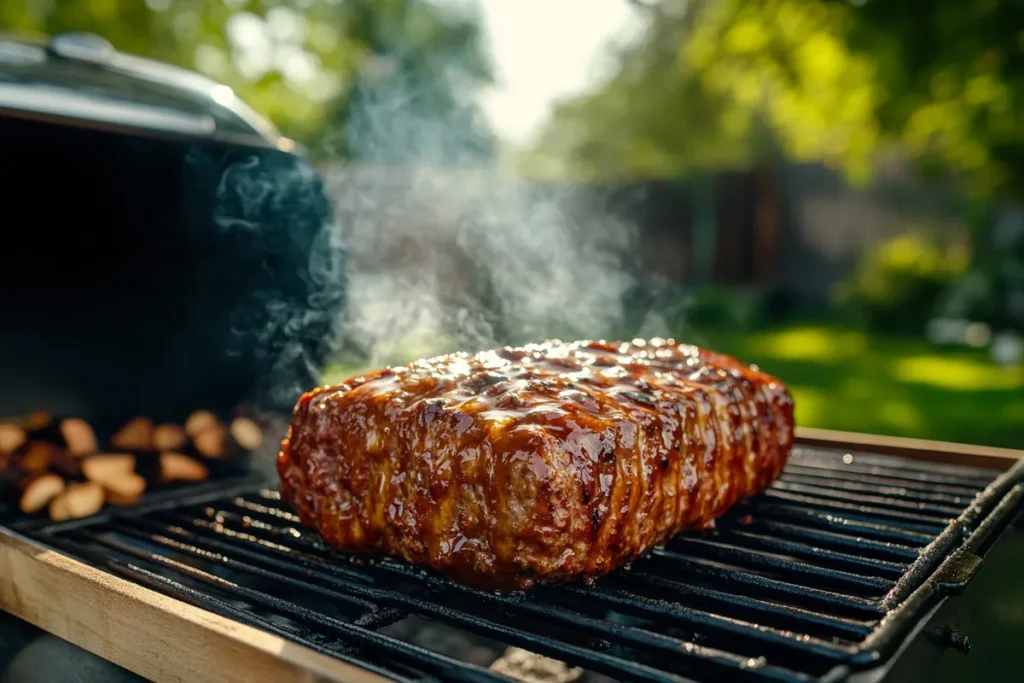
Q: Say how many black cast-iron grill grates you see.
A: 1